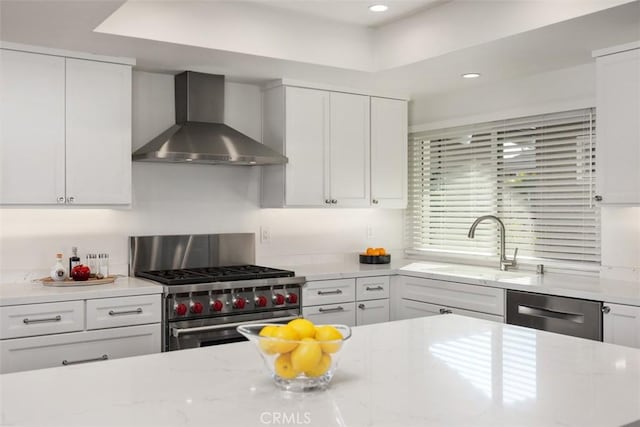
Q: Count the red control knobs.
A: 7